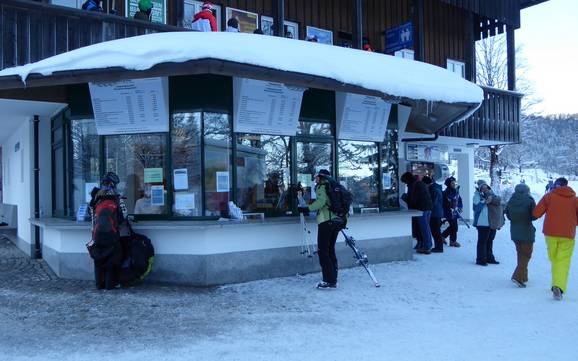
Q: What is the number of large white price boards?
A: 3